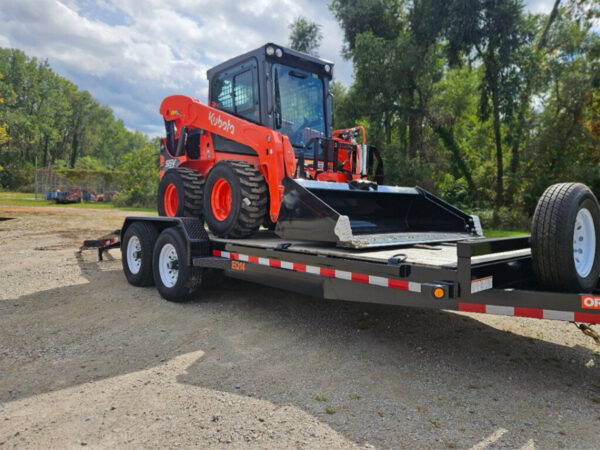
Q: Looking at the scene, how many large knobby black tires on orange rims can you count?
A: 2